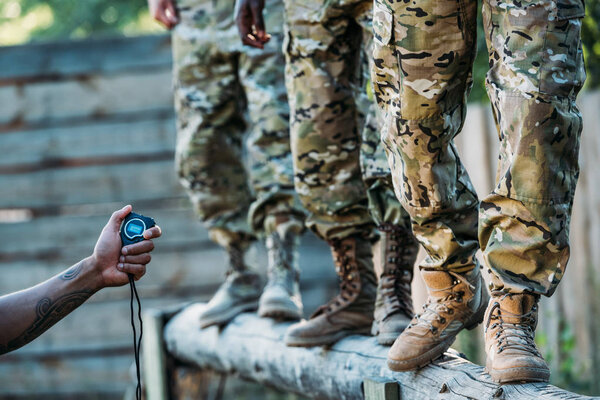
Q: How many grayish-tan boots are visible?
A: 2